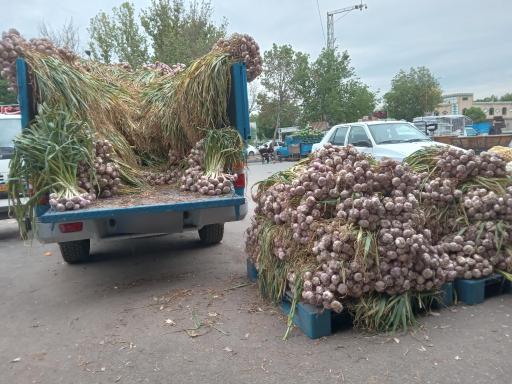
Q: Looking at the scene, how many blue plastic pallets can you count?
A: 2